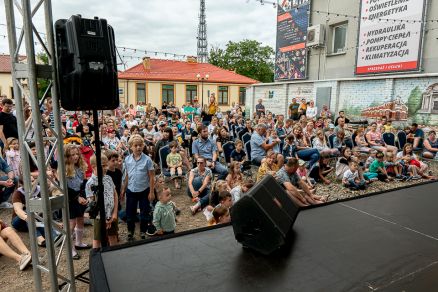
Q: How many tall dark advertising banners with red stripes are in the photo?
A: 1